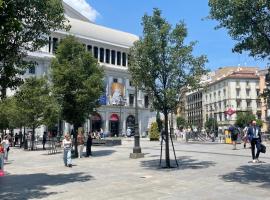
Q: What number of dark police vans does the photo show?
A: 0